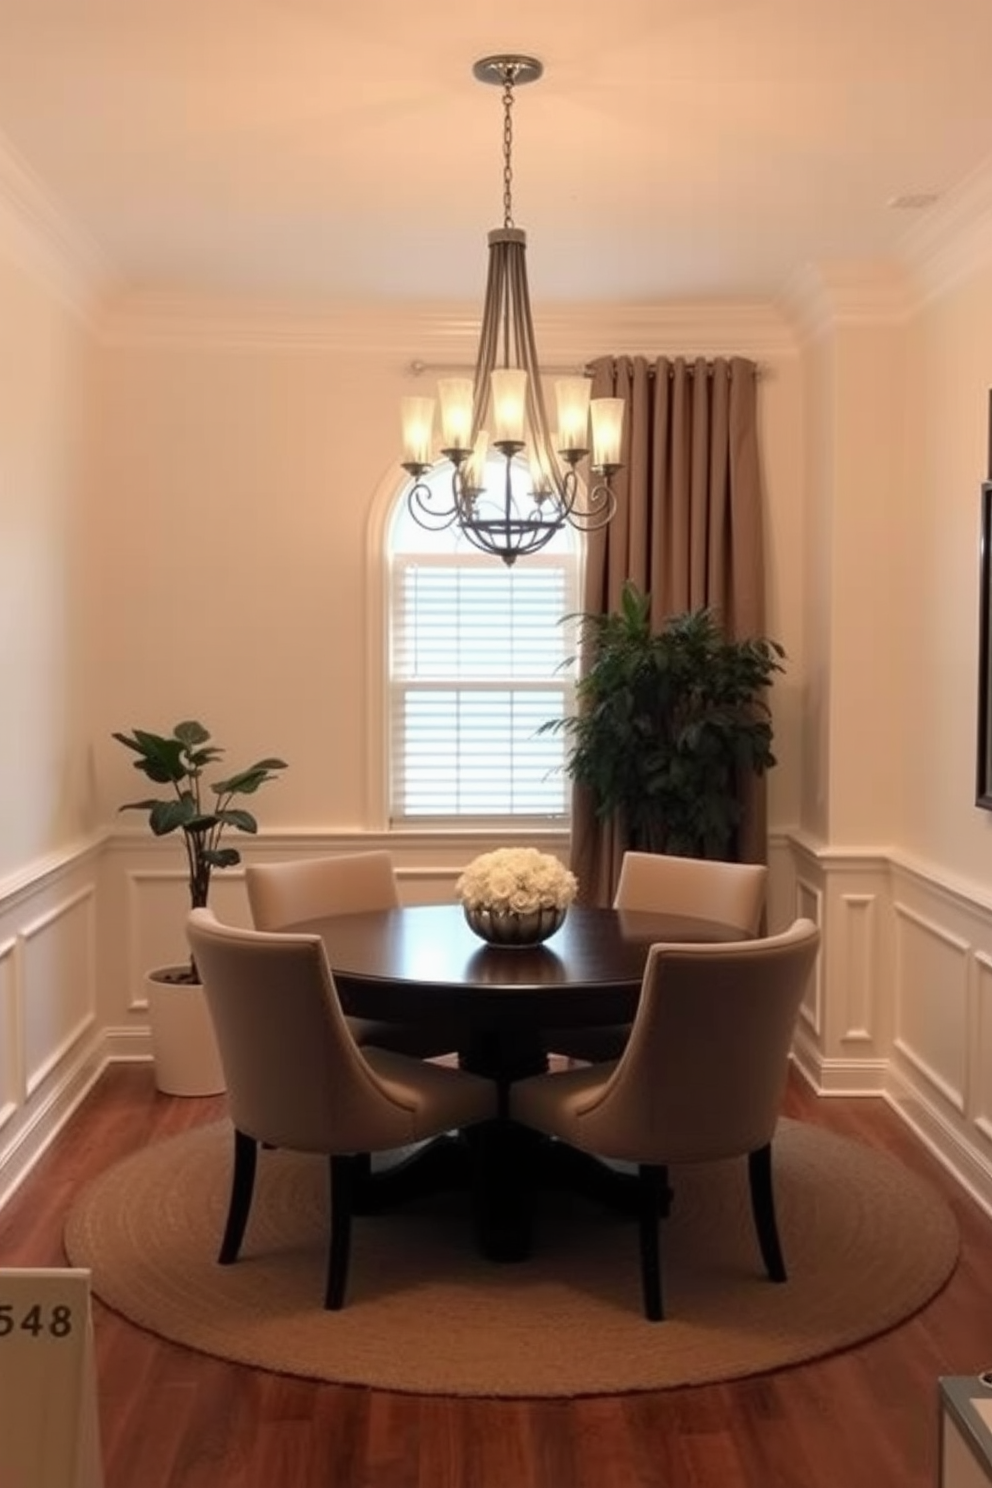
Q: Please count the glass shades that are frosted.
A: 7